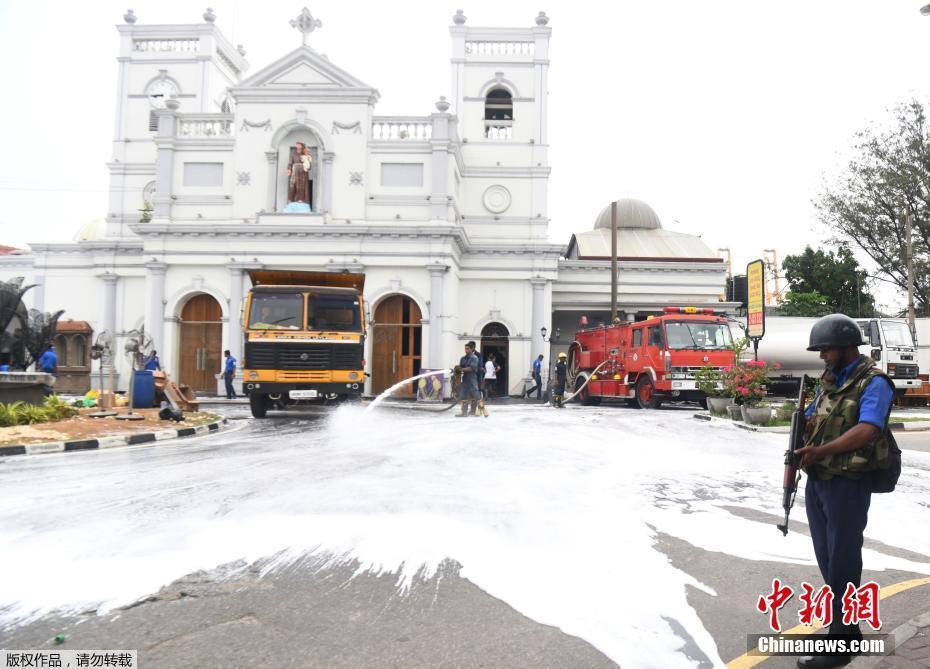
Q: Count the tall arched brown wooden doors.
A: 2